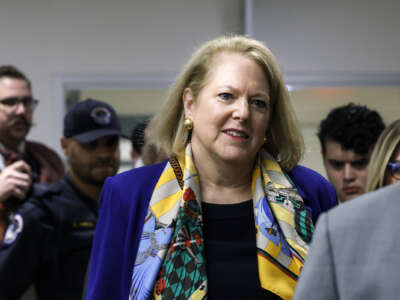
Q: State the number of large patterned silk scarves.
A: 1